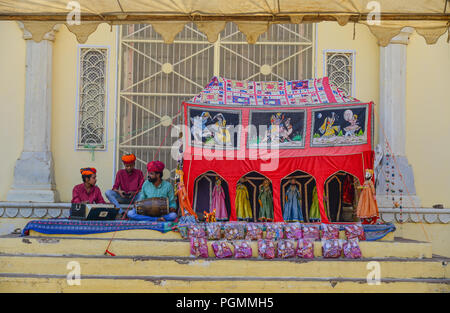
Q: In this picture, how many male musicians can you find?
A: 3